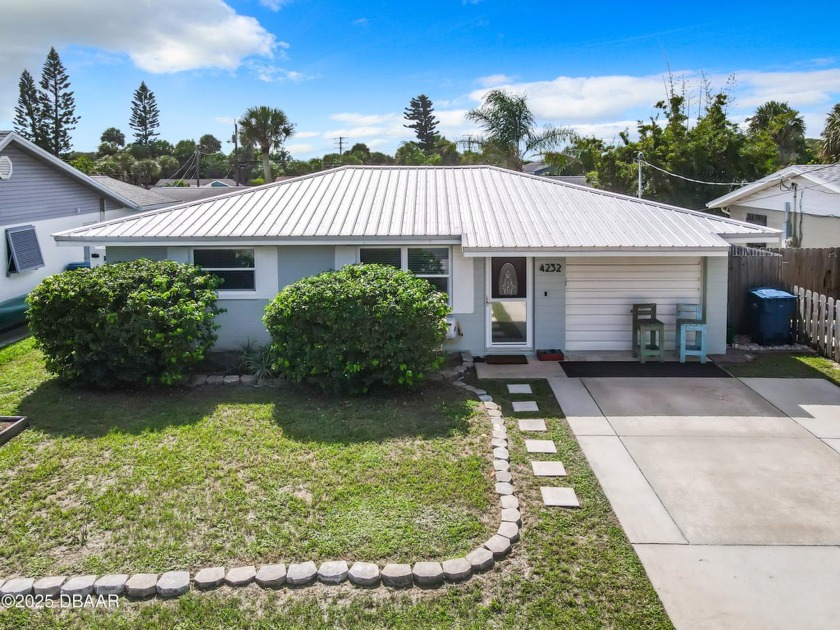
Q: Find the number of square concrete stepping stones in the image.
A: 6